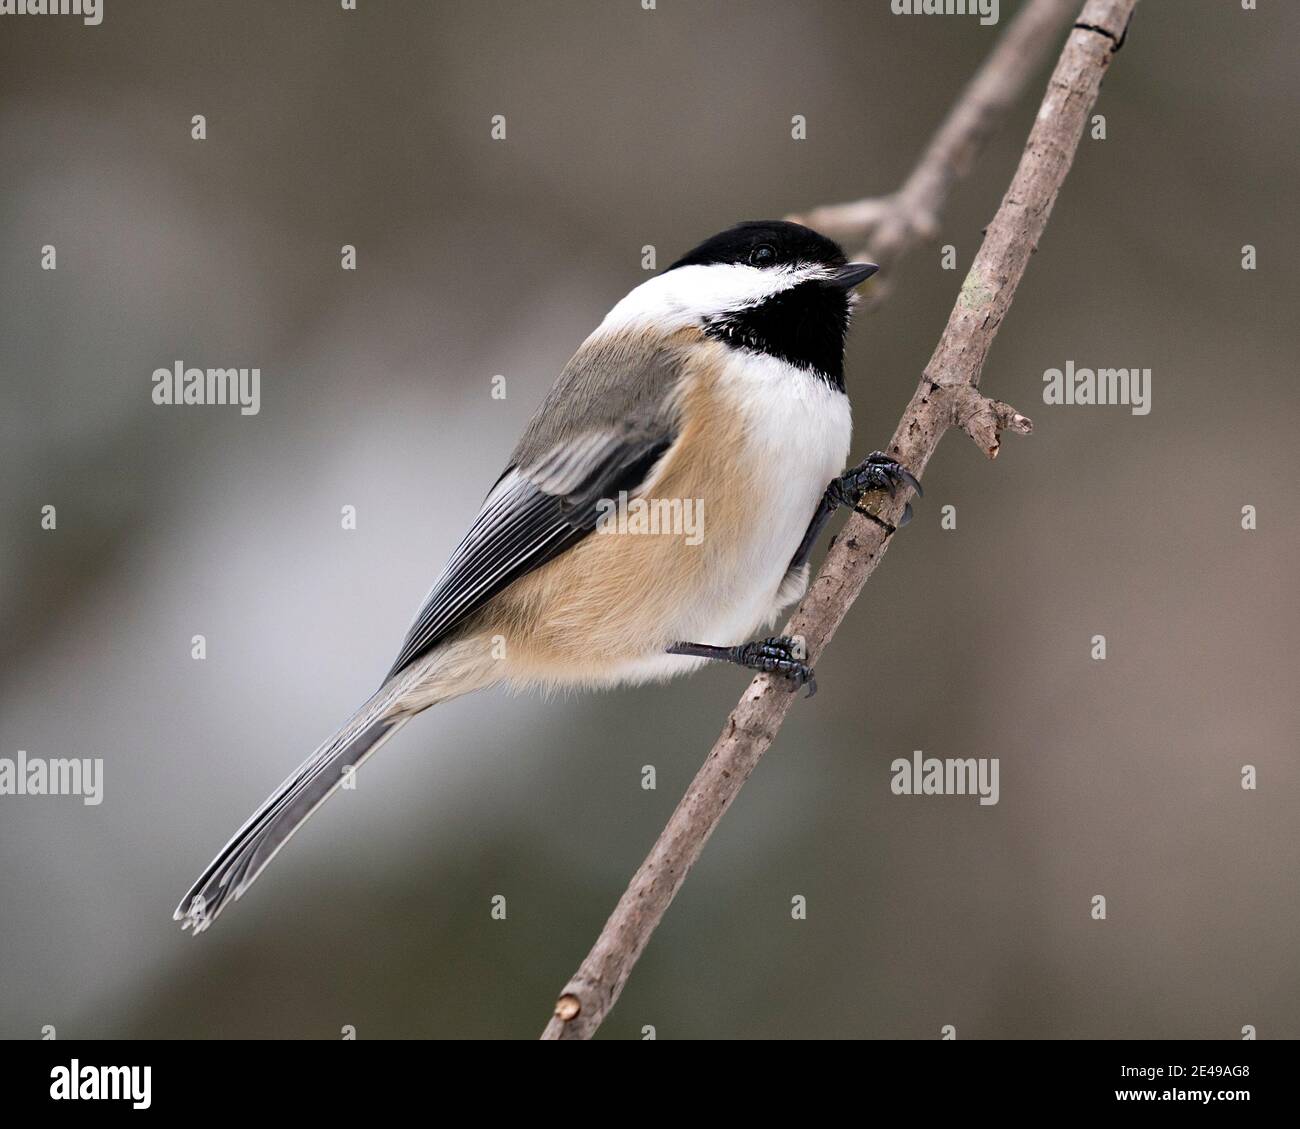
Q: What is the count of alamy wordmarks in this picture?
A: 8